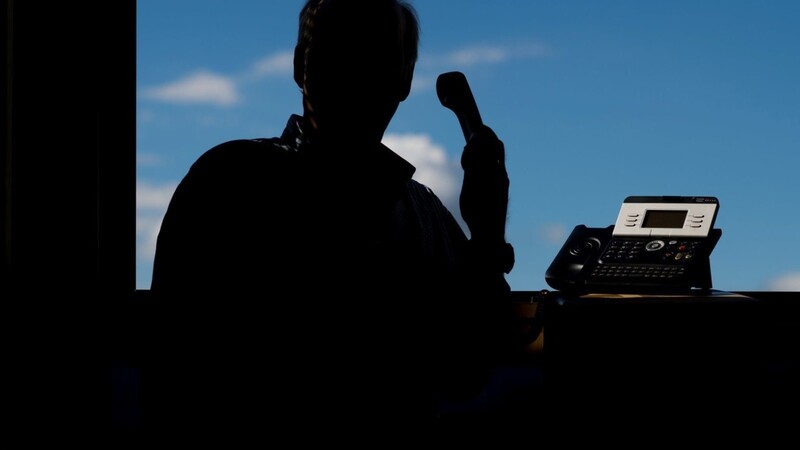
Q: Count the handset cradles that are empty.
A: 1